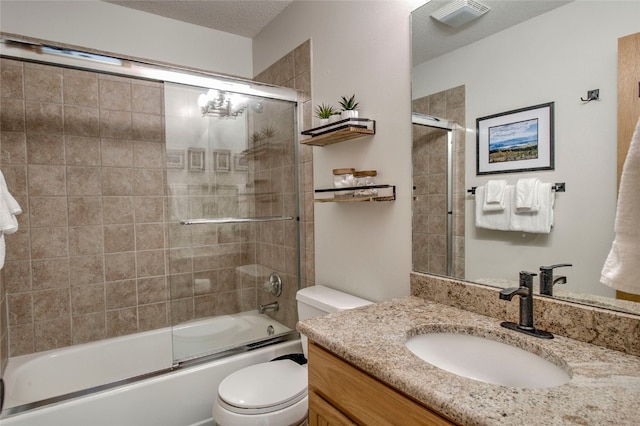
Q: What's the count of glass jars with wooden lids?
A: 2